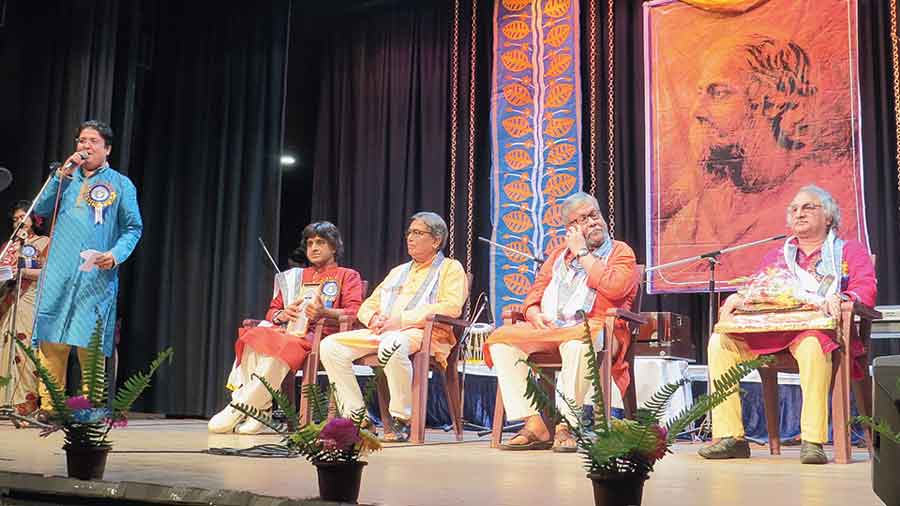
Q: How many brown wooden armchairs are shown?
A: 4